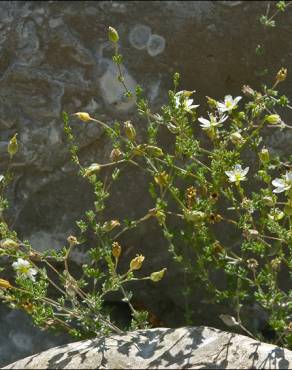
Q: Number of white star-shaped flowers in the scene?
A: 6